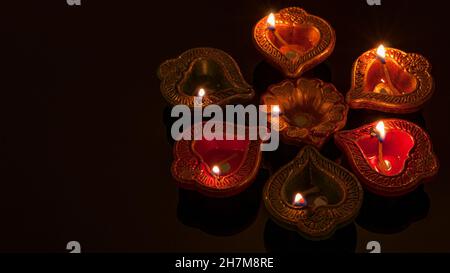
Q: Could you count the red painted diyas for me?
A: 2